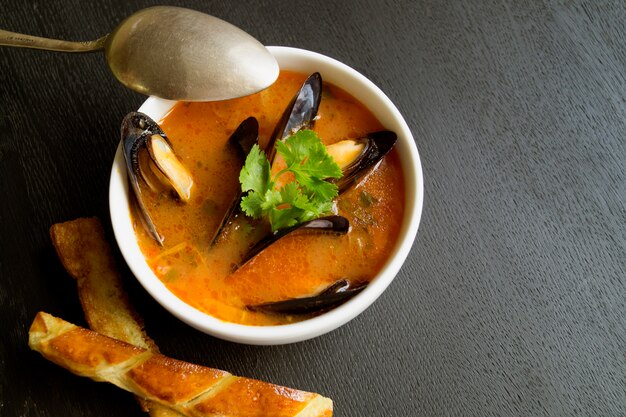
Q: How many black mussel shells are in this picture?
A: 6